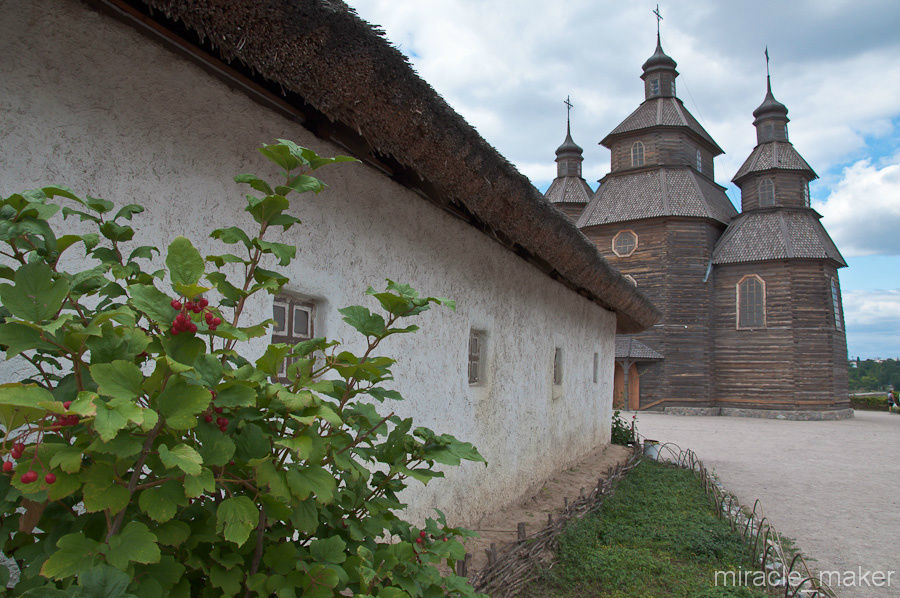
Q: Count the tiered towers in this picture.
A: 3